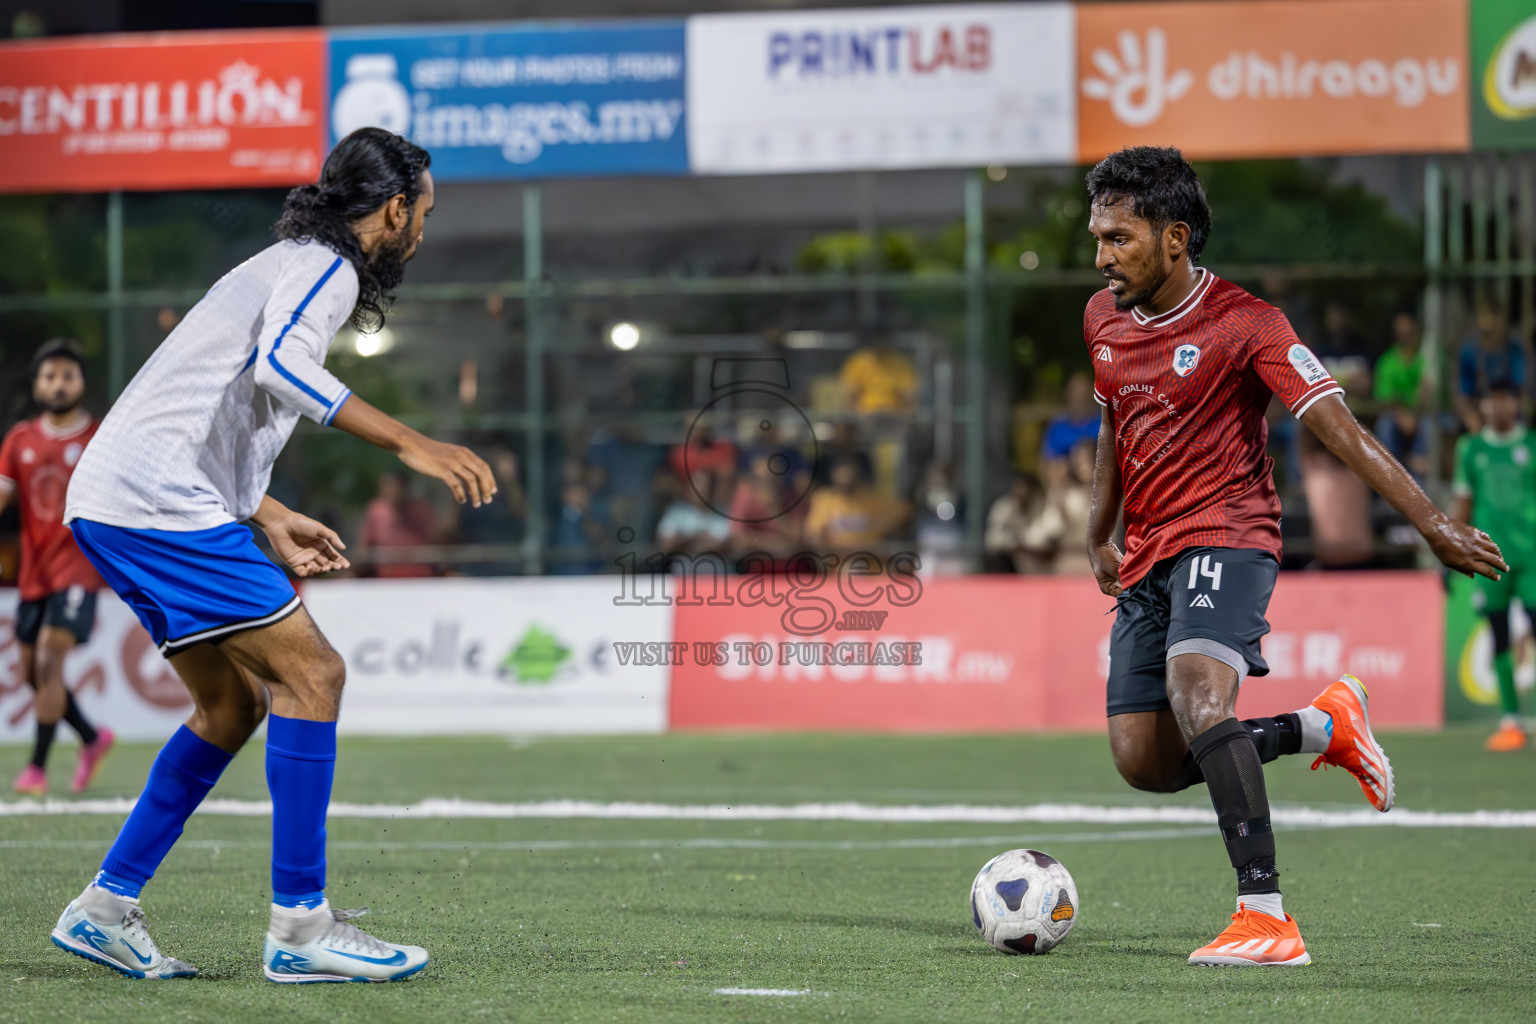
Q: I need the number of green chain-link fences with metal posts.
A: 1